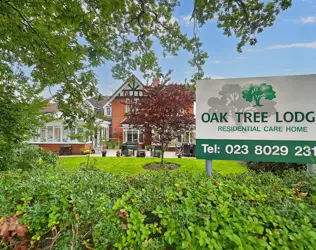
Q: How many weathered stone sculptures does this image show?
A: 0